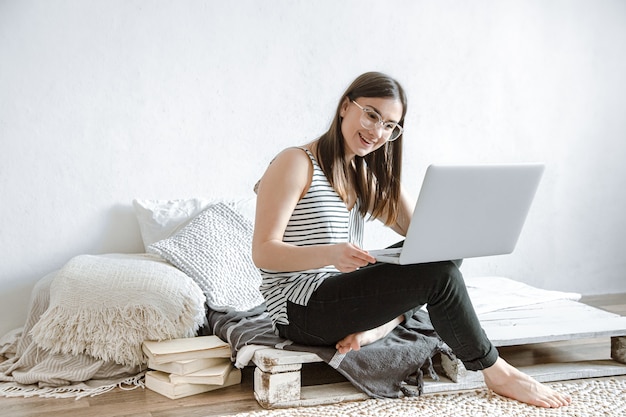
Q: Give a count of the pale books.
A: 4